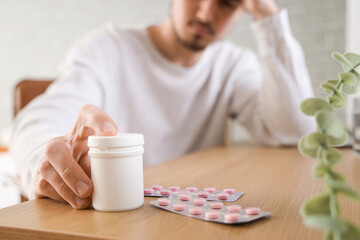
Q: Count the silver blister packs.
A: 2